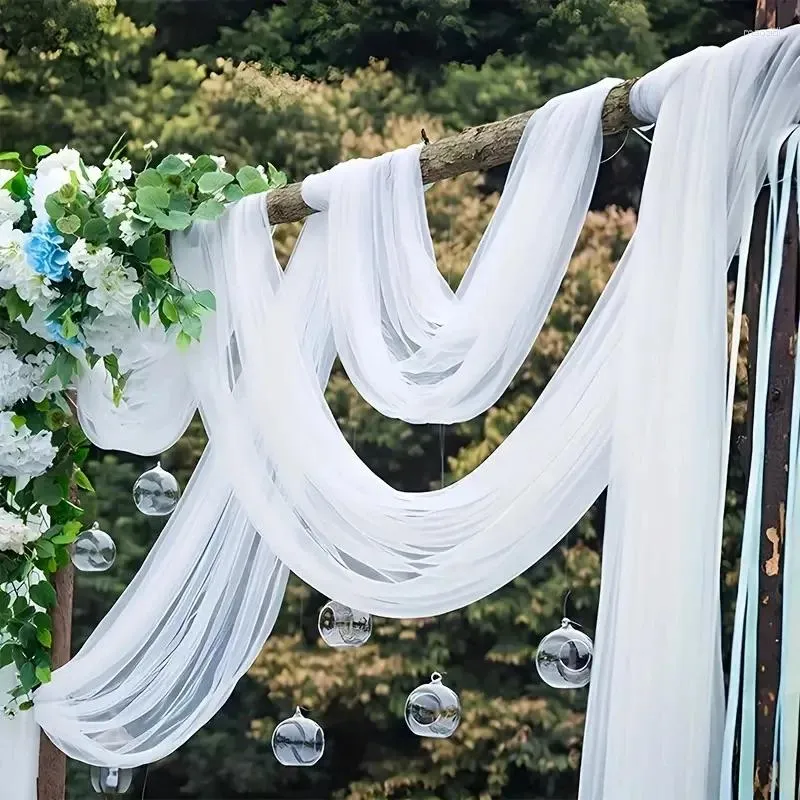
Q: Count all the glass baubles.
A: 7